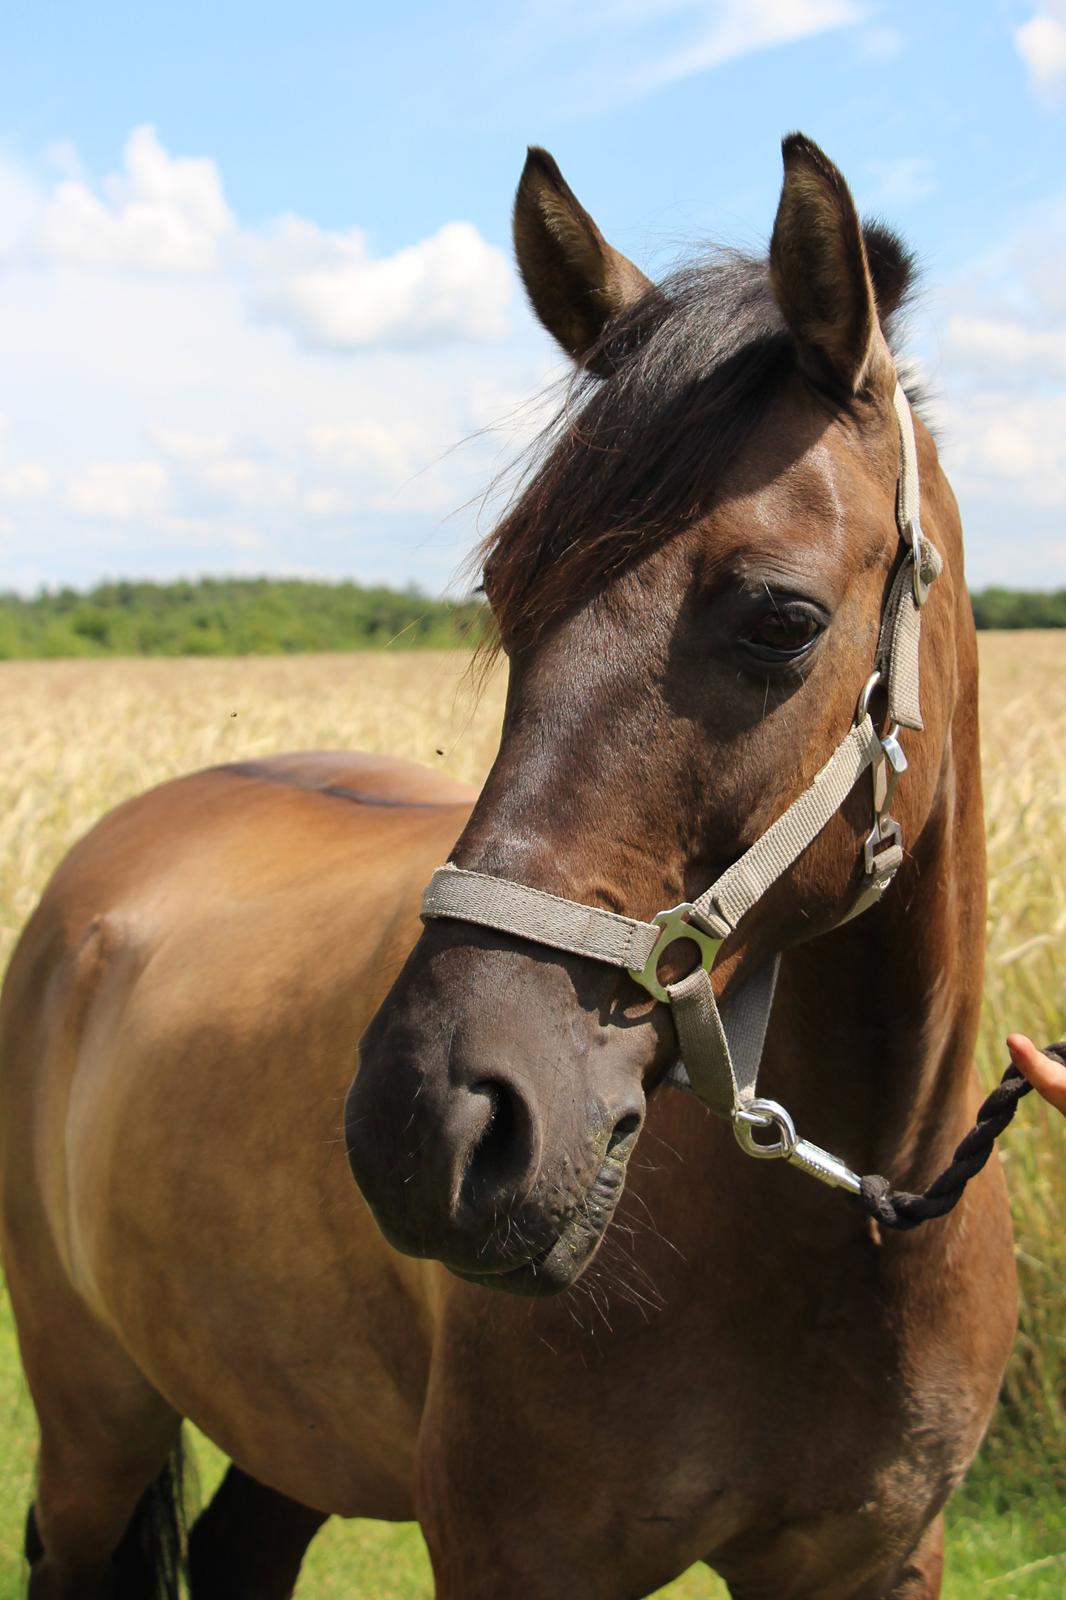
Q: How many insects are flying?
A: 2